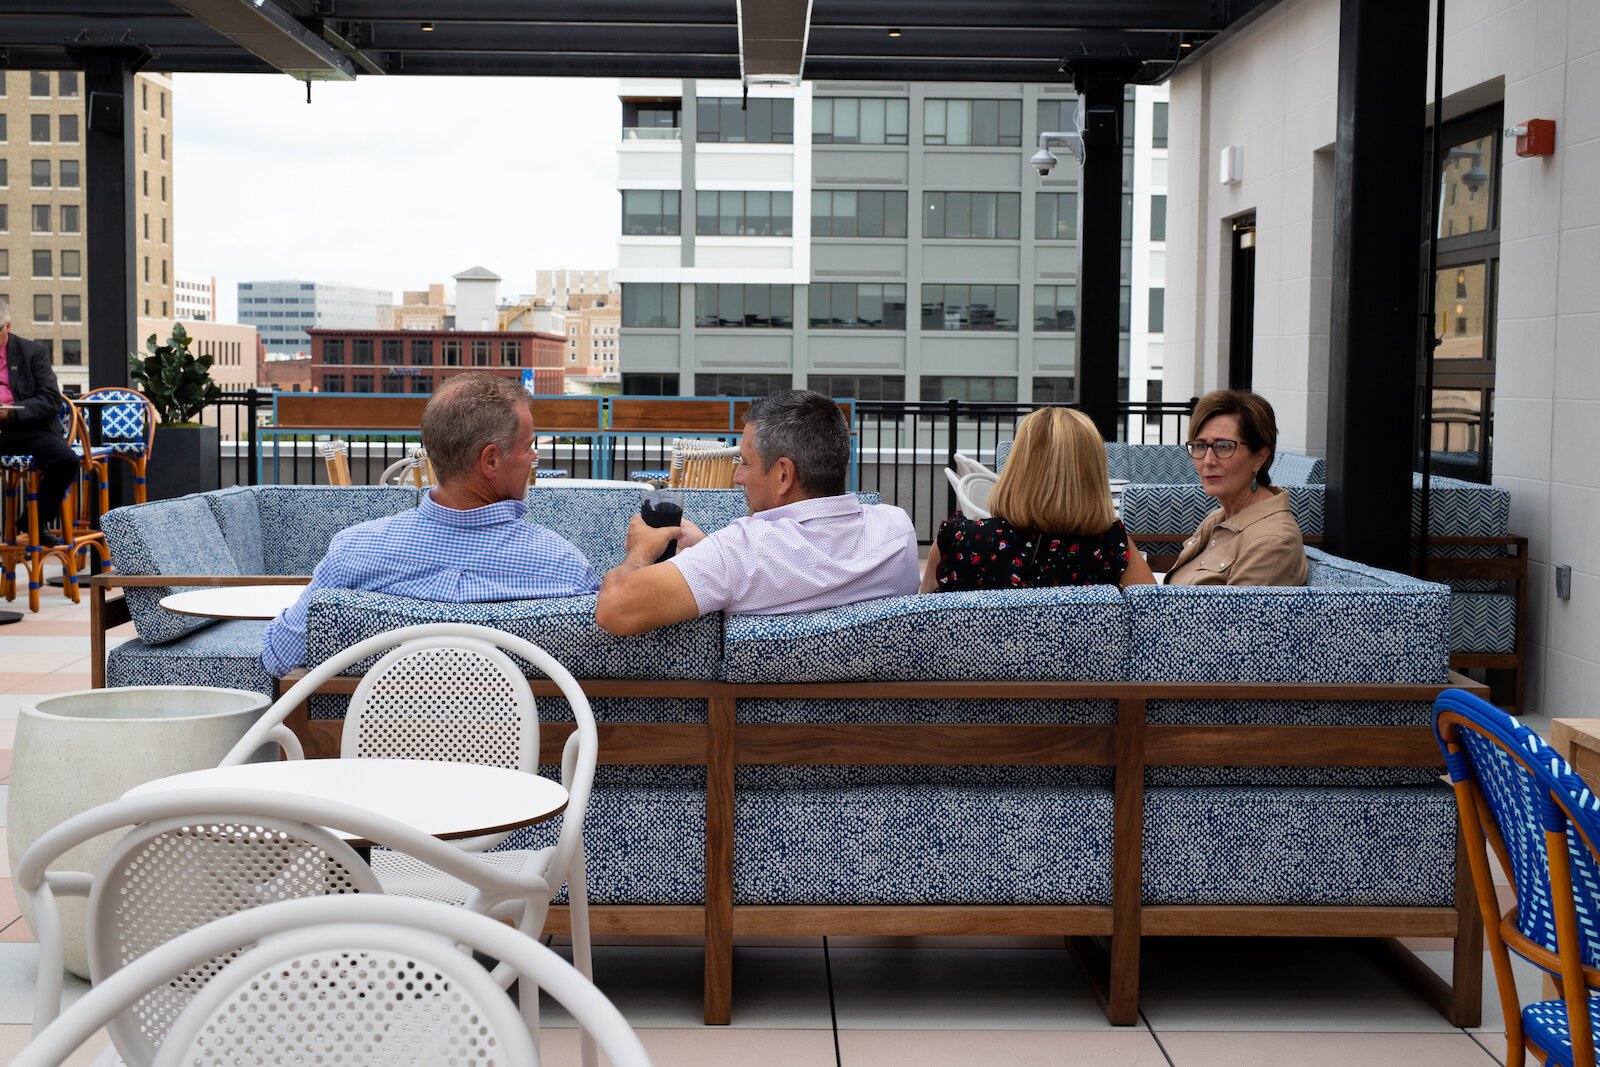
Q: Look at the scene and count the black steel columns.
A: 3